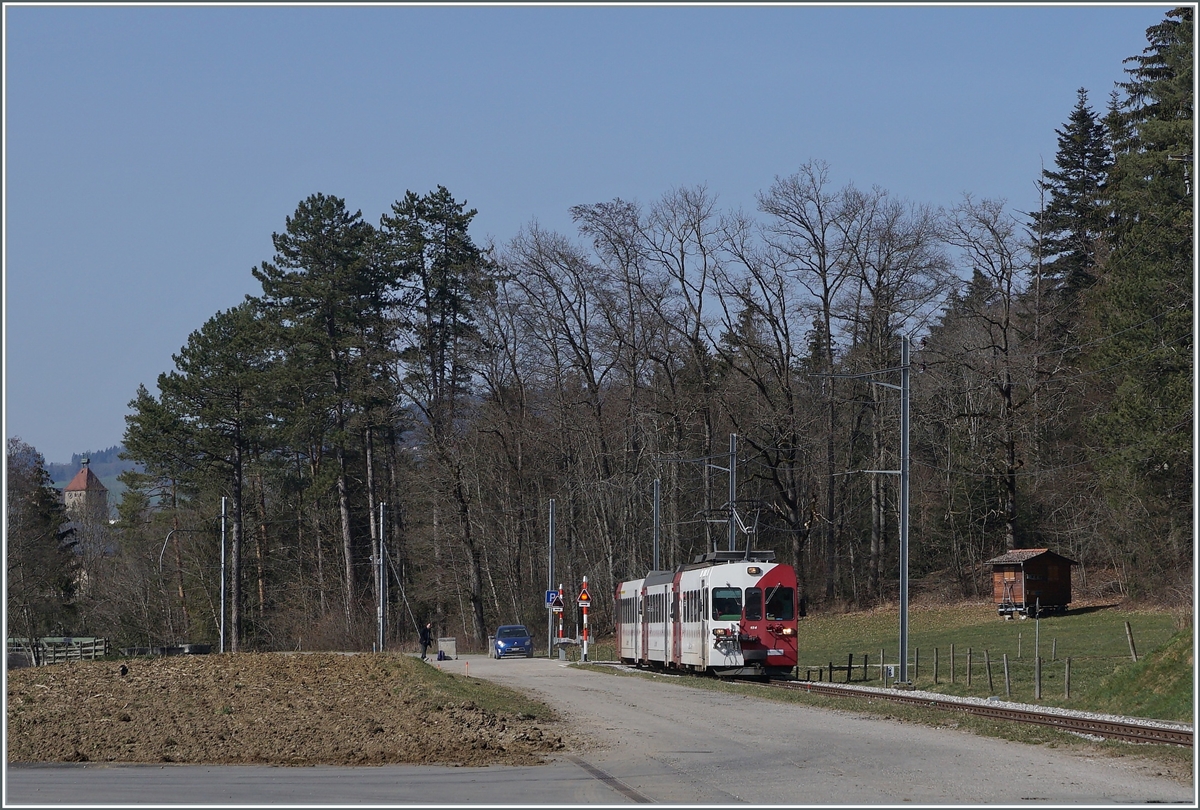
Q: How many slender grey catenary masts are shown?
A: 6